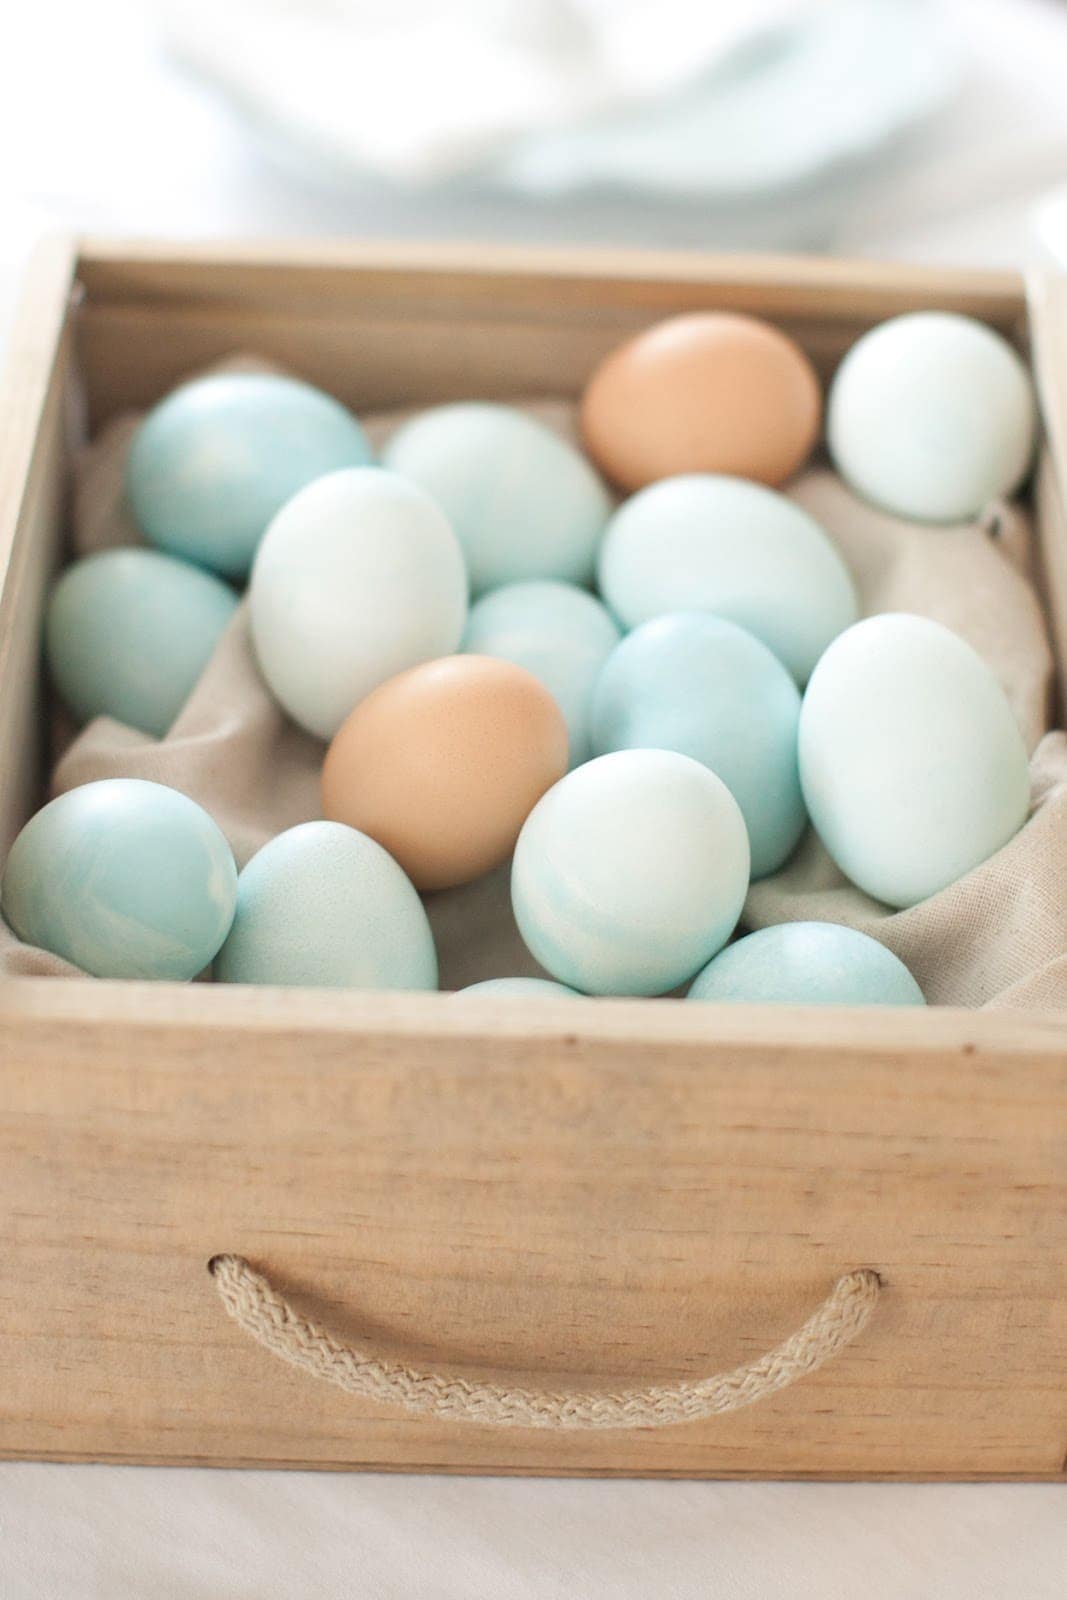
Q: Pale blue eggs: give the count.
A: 14